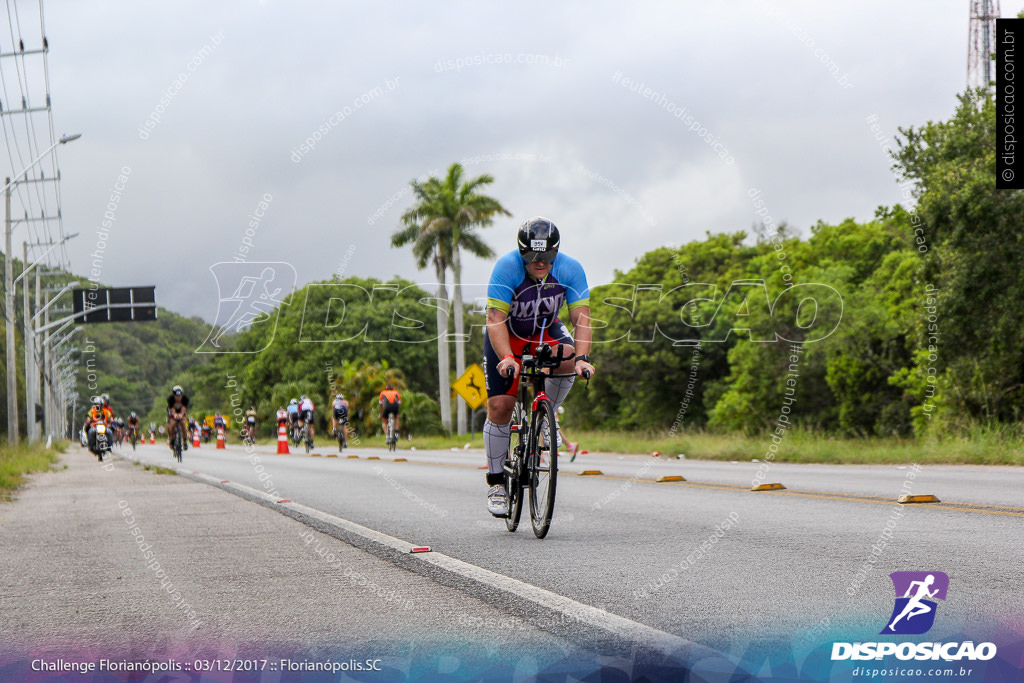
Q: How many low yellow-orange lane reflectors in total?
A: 9